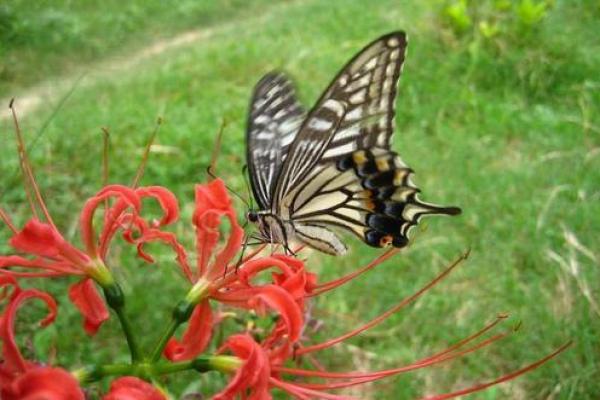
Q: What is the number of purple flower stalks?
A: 0